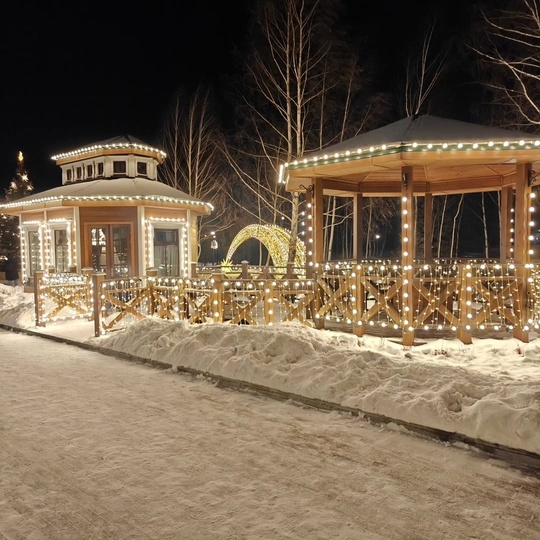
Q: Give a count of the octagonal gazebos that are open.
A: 1